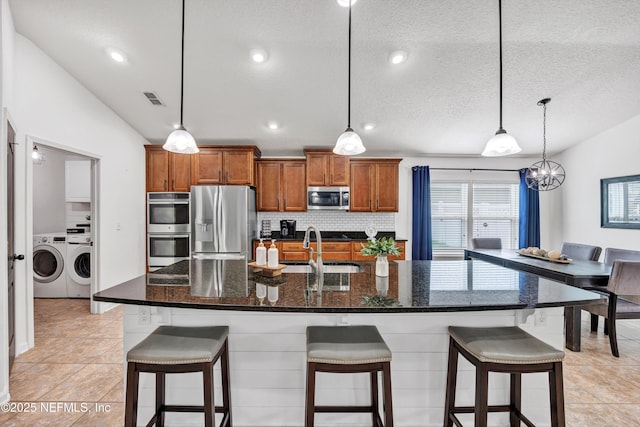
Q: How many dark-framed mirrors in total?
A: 1